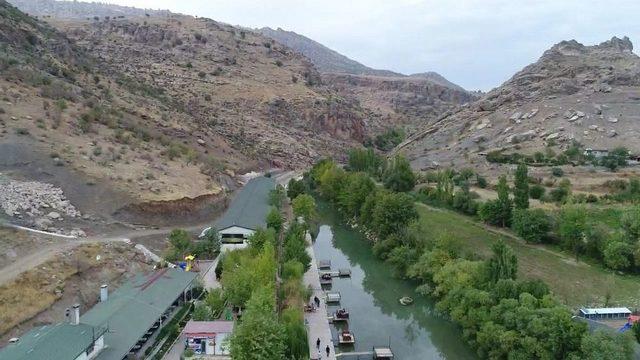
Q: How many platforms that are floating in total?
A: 7